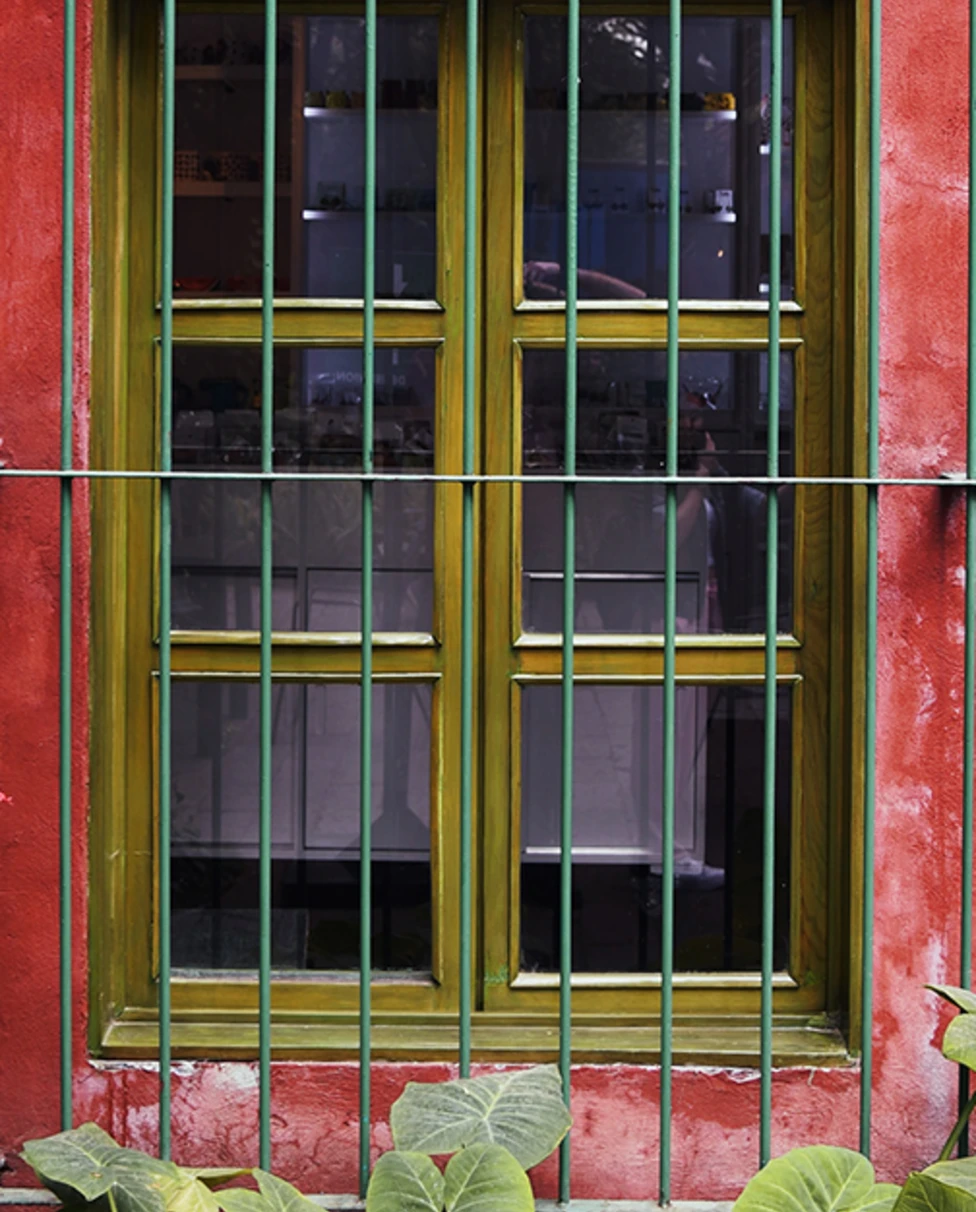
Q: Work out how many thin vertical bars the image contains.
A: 10